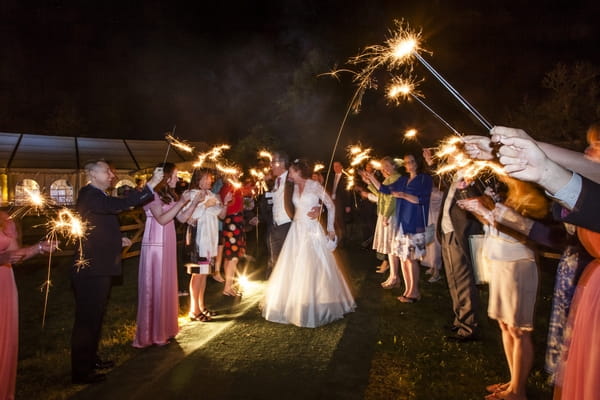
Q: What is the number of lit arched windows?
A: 3